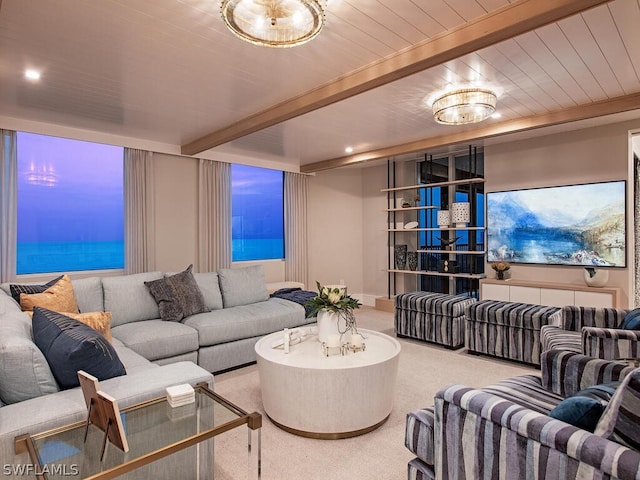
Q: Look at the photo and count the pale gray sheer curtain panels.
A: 4